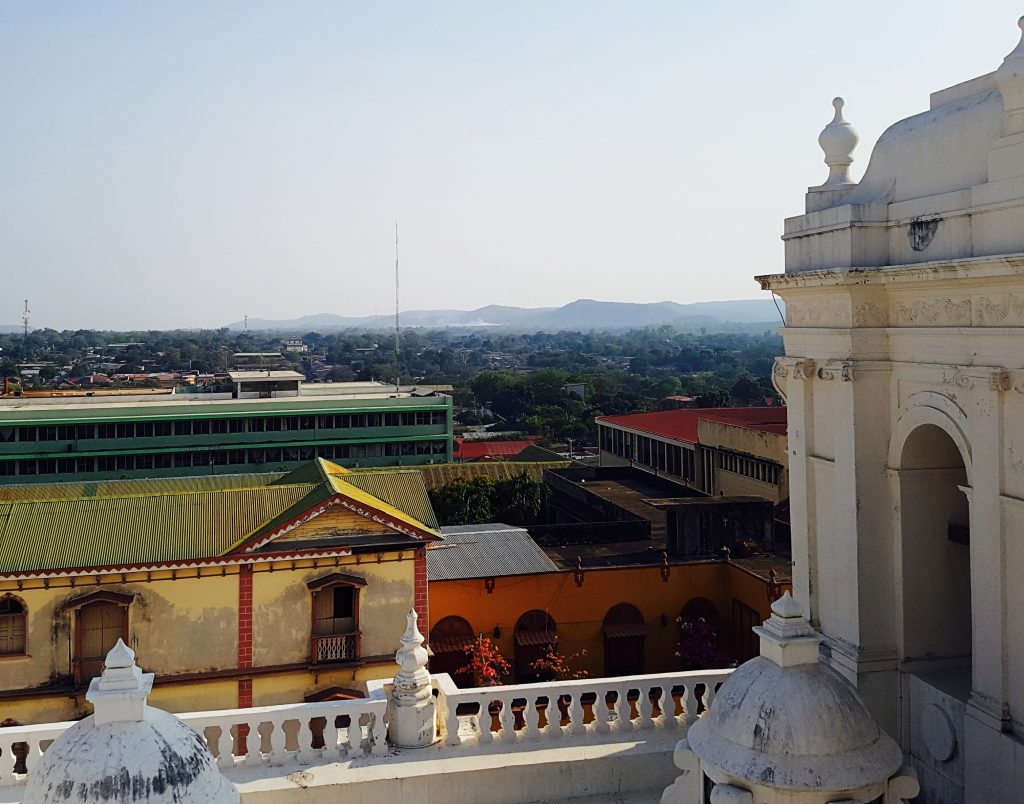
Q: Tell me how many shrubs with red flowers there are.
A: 2